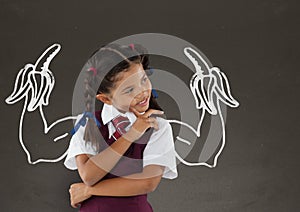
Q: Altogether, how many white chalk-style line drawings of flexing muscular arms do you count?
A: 2